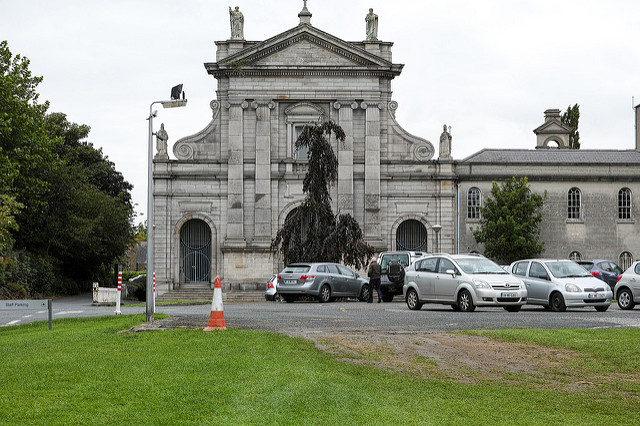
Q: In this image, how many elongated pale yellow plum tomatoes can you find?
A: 0